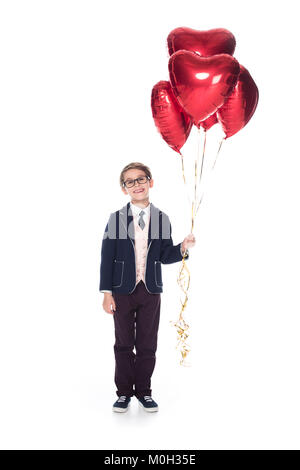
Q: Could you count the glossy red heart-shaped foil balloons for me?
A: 5